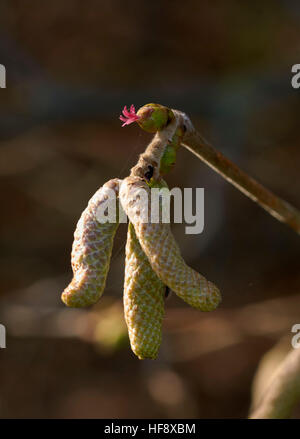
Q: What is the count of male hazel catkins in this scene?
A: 3